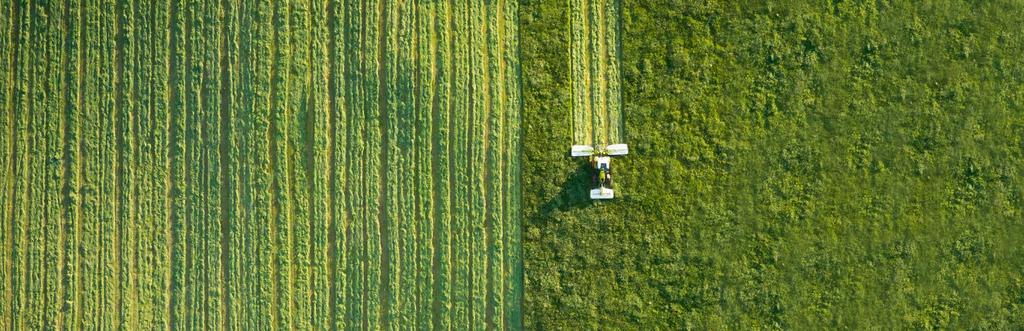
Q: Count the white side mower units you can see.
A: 2